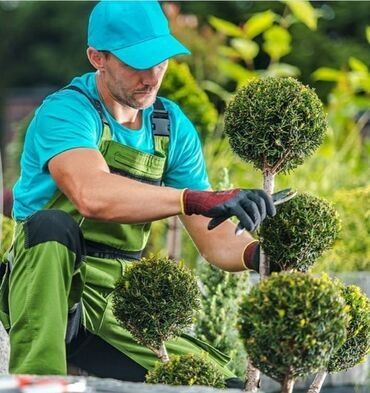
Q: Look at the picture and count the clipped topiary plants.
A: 6